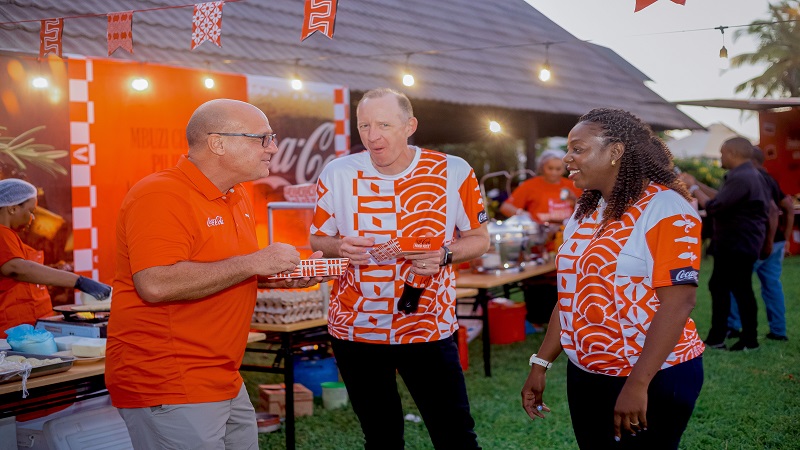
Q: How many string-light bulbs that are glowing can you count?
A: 7